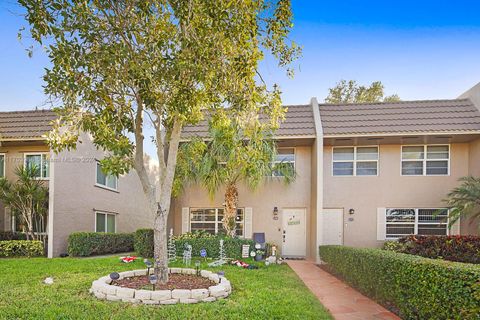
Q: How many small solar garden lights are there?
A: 5